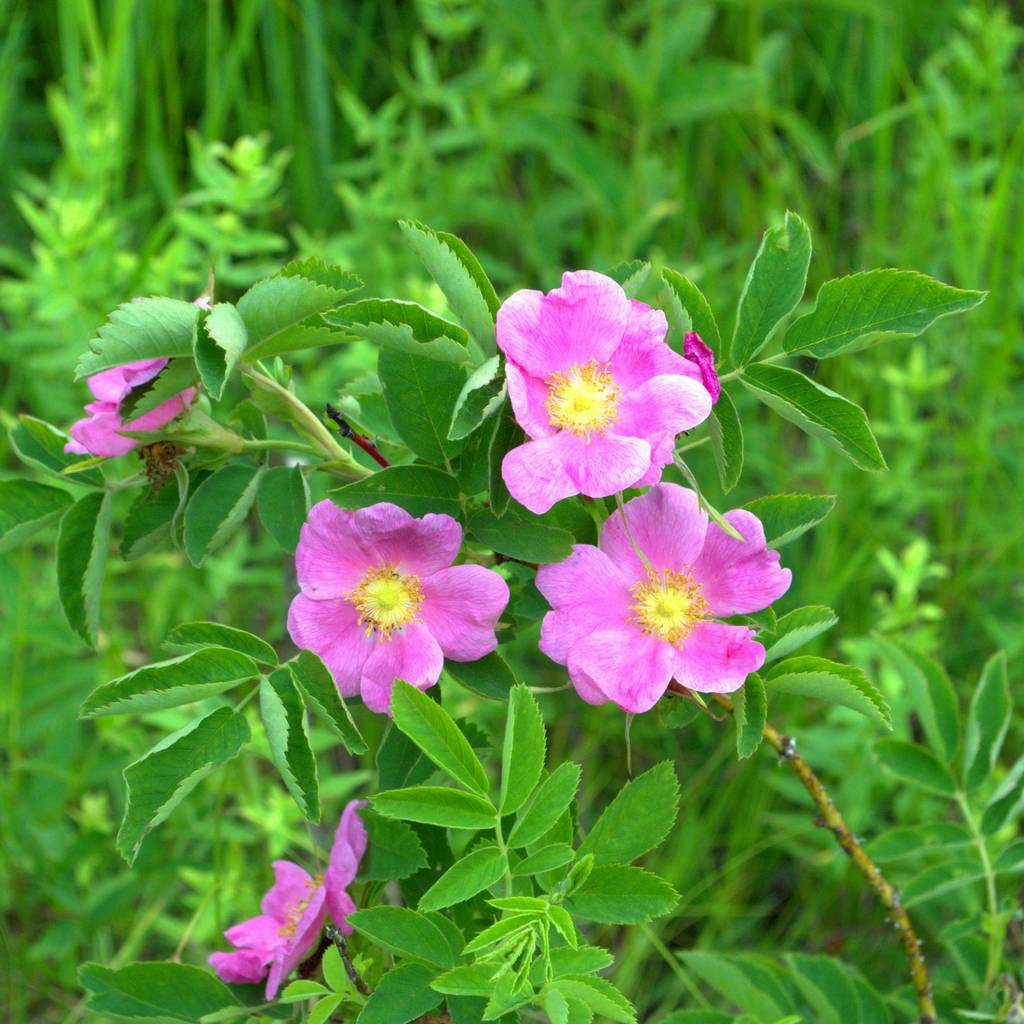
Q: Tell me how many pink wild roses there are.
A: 5